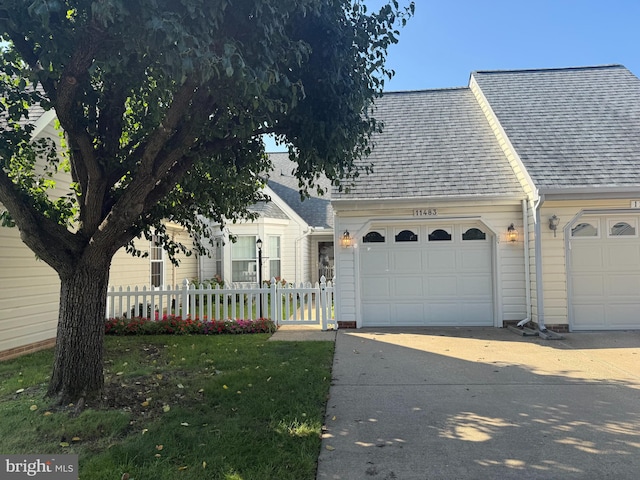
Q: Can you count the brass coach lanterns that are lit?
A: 2